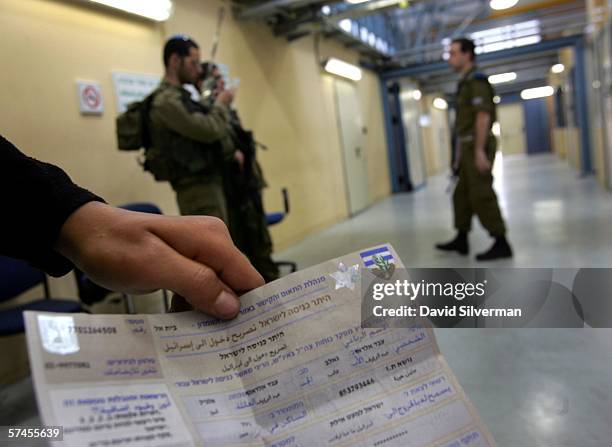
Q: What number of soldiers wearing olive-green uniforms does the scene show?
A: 3